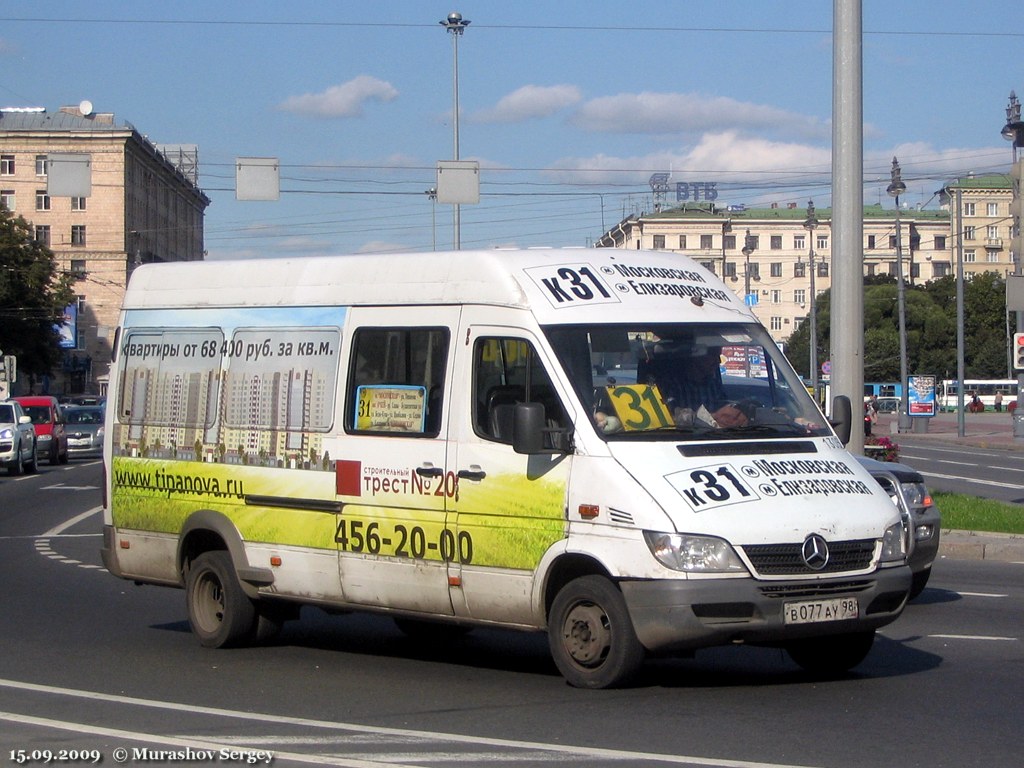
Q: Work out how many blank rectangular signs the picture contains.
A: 3